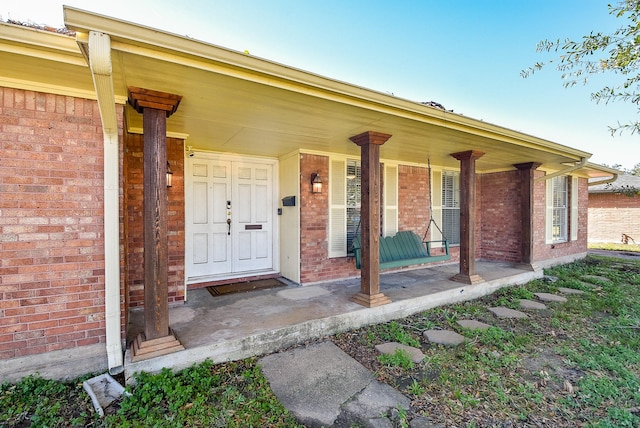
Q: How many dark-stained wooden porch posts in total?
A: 4